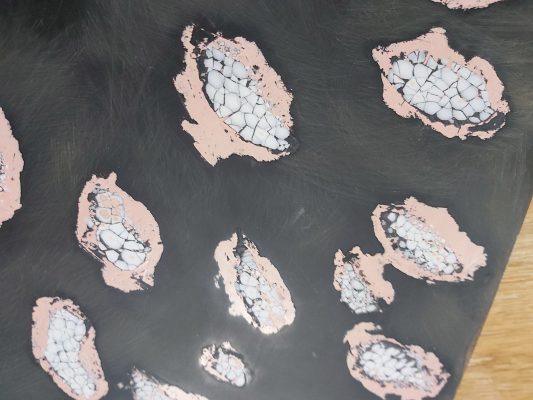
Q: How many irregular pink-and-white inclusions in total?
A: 12